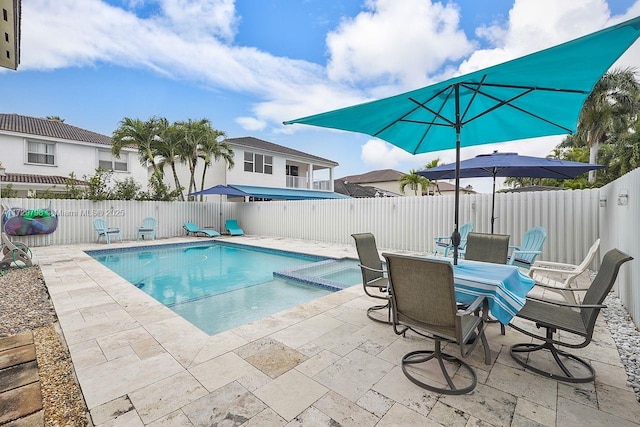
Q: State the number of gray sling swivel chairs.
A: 4